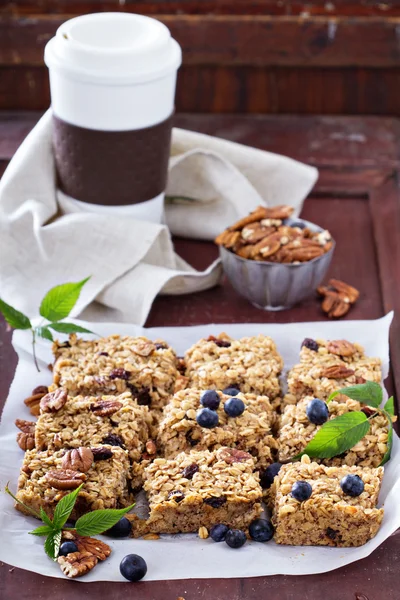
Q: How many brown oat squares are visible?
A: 9